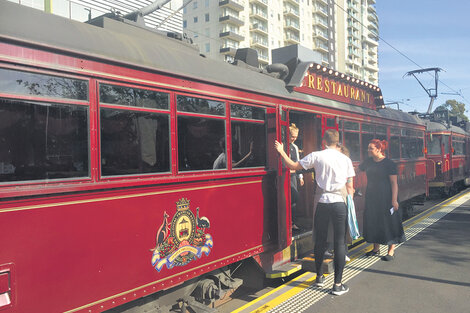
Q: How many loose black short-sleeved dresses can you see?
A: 1